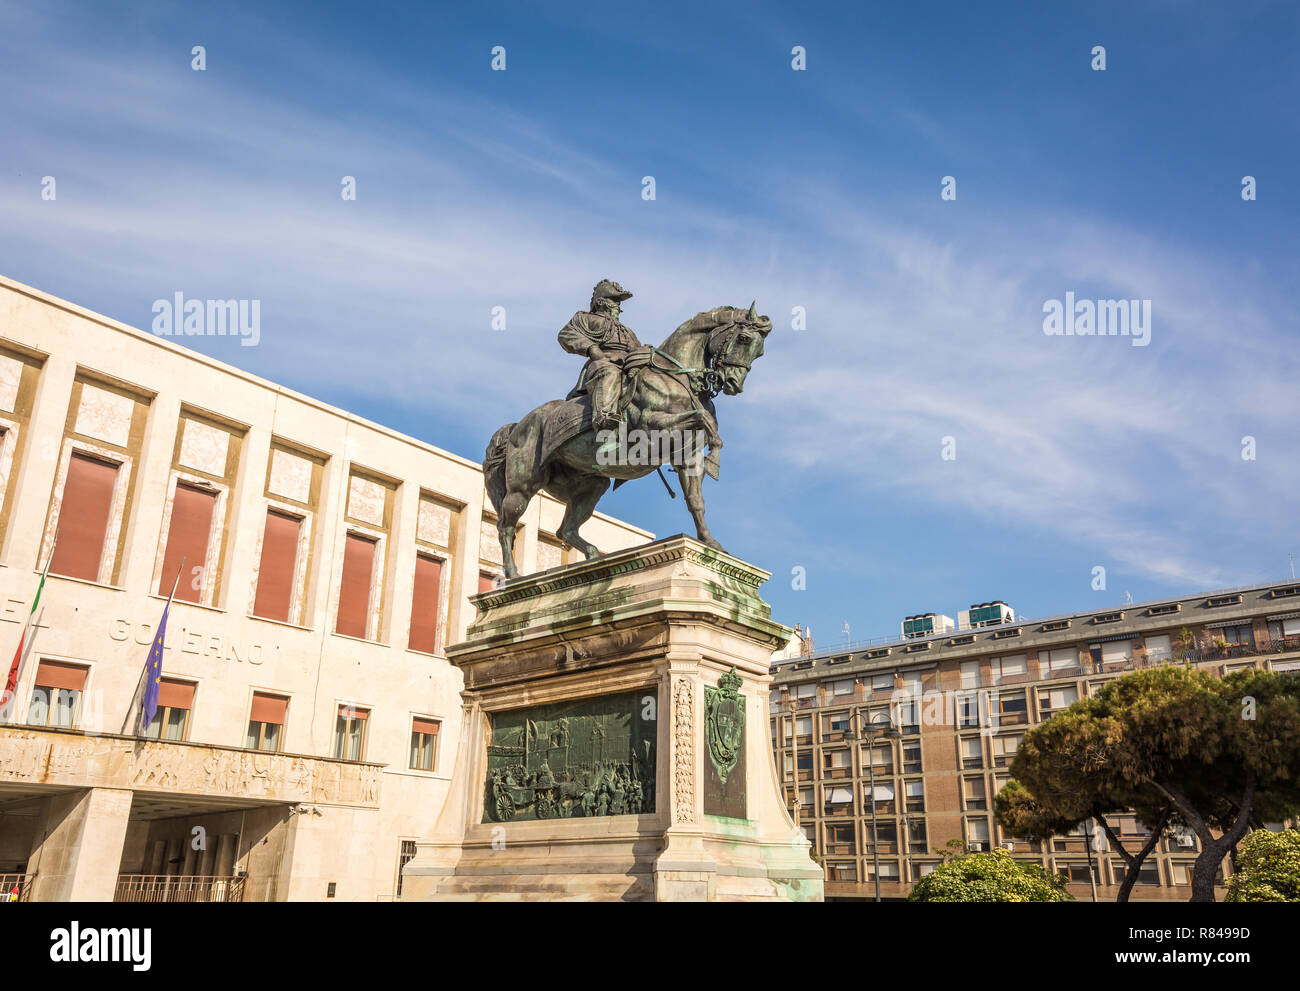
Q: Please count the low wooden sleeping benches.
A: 0